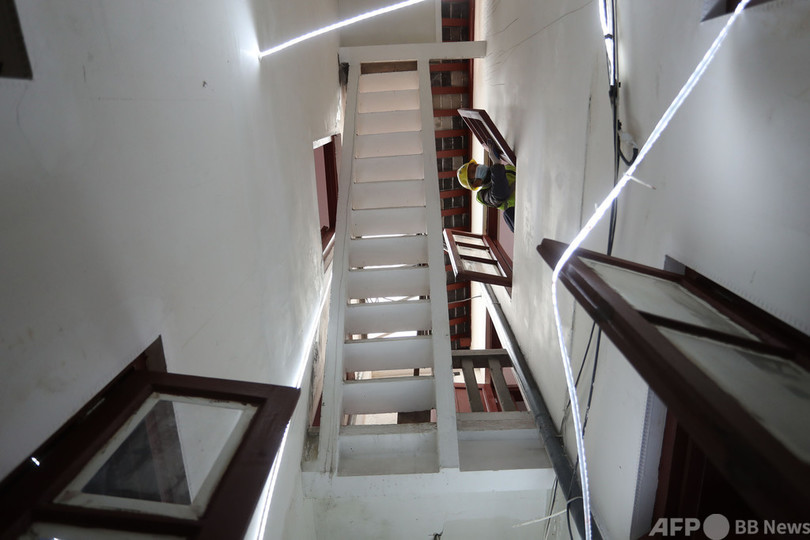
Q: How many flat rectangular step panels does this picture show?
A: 12